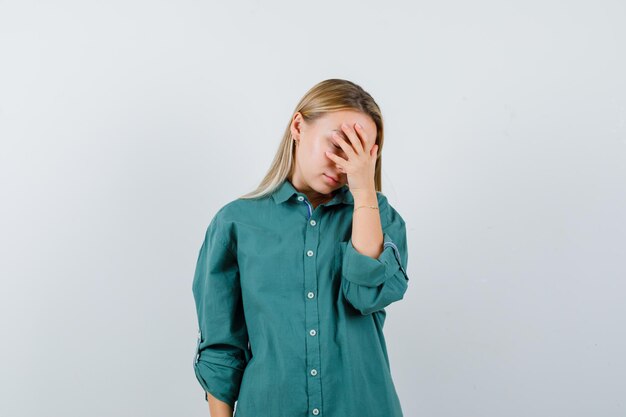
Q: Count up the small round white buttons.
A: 7